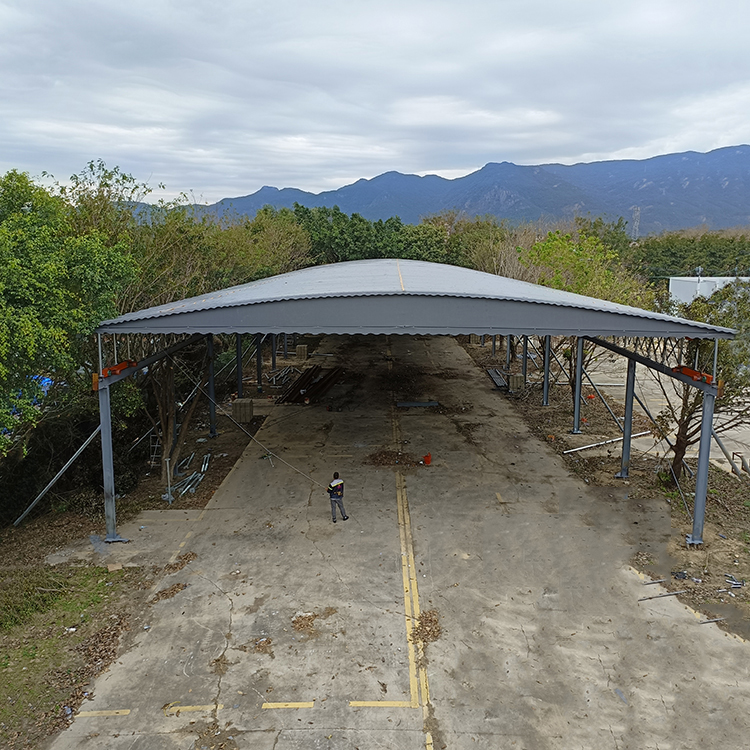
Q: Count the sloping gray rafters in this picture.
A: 2